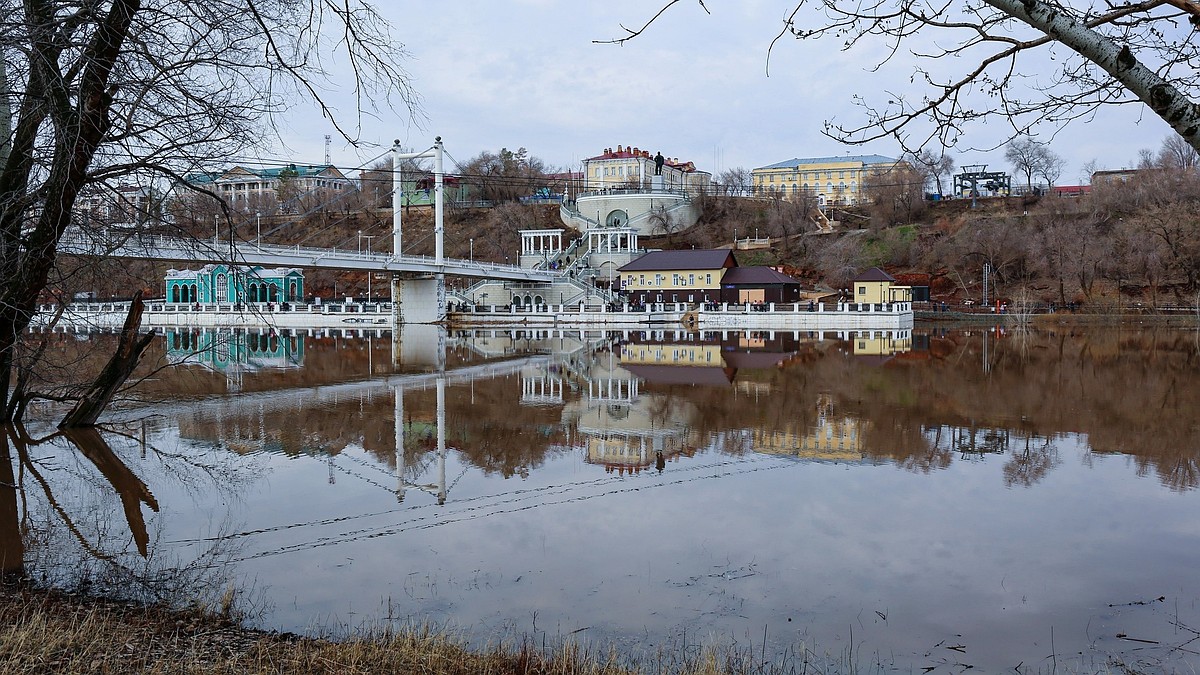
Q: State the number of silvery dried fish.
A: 0